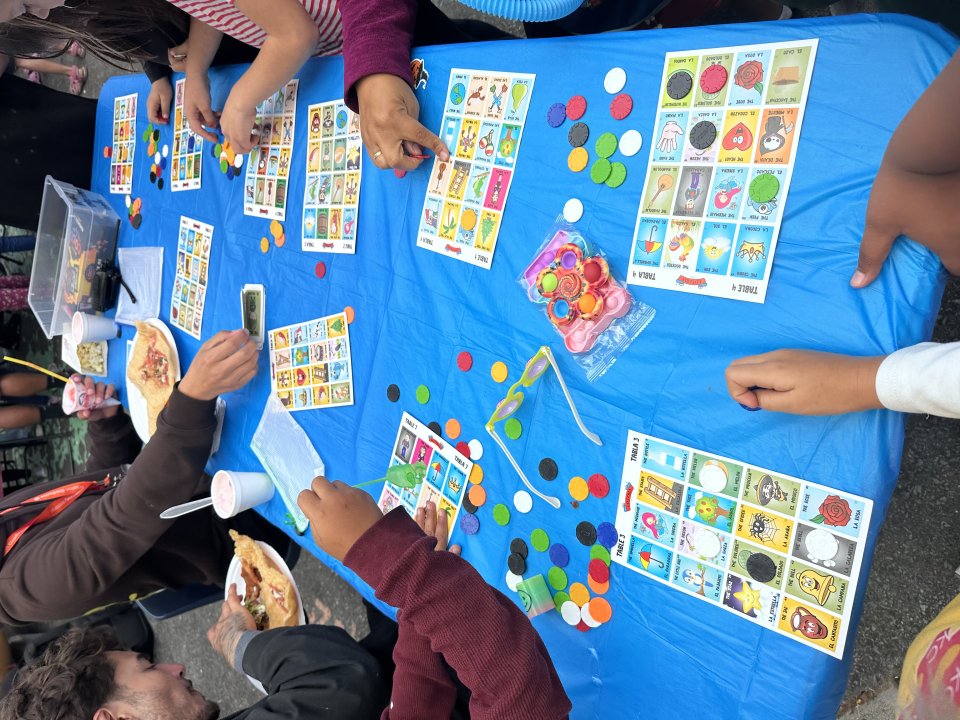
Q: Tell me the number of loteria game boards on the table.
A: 10